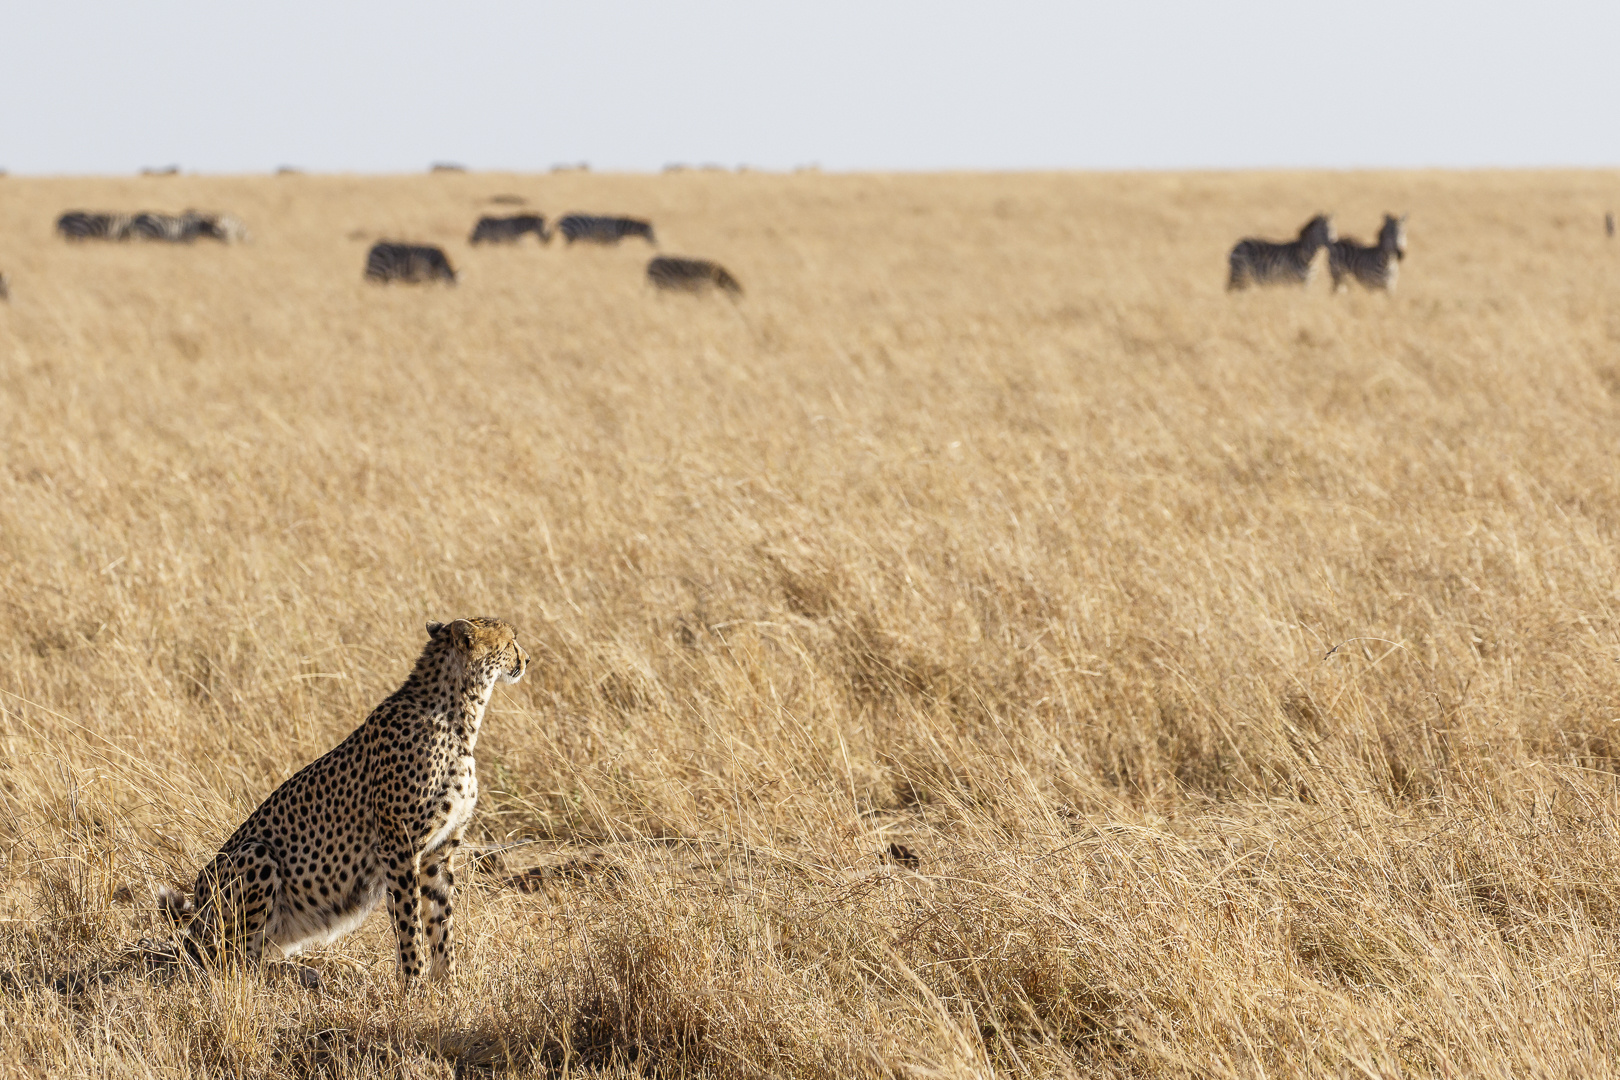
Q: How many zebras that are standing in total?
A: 2